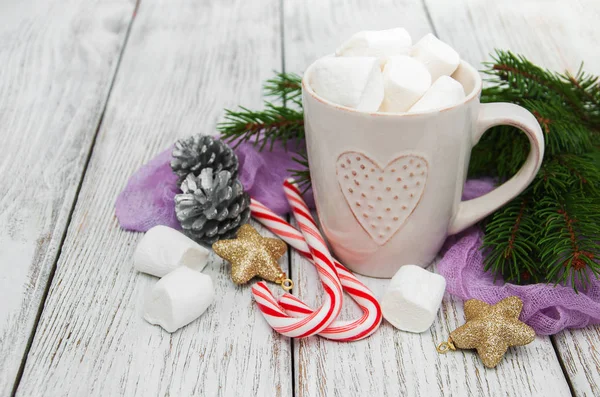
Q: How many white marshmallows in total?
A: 8